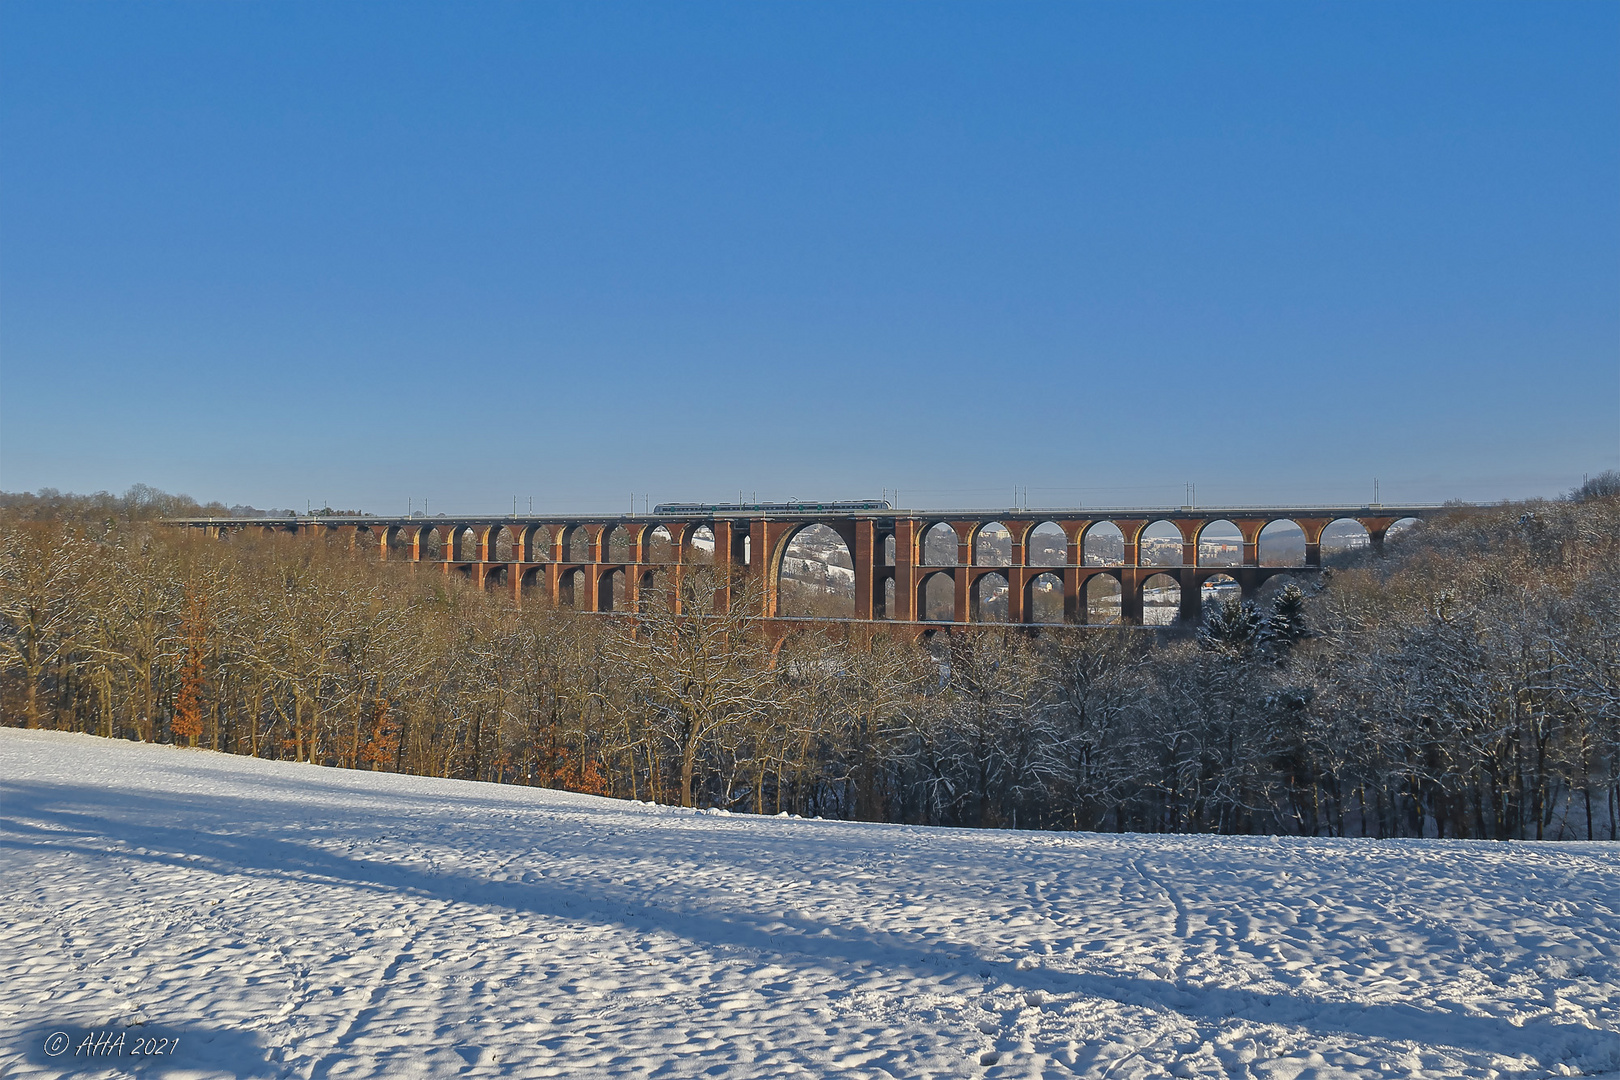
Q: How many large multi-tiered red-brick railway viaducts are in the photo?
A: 1